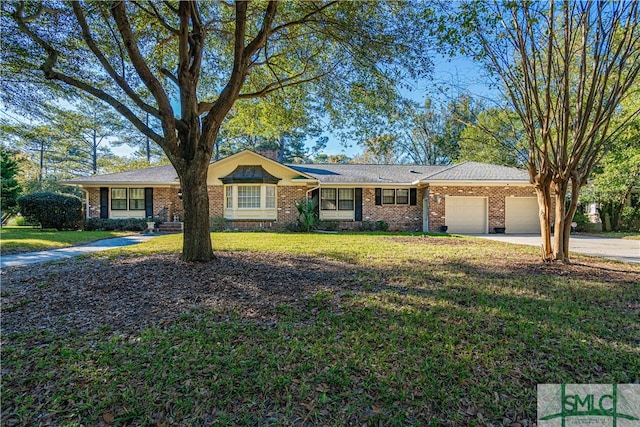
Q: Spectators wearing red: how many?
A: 0